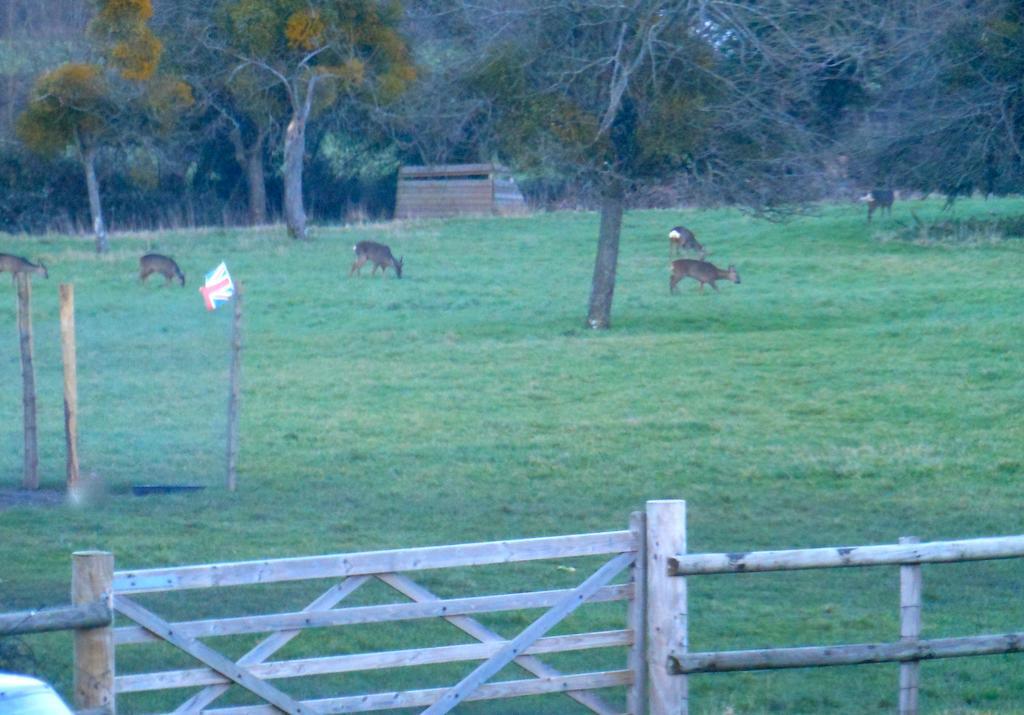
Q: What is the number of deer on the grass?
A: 6